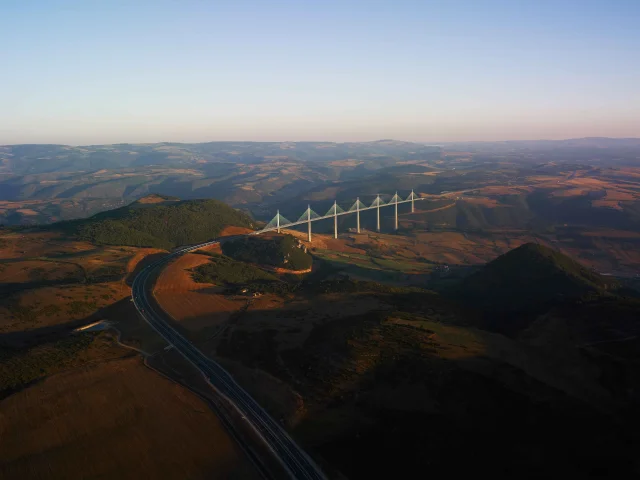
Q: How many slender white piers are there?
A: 7